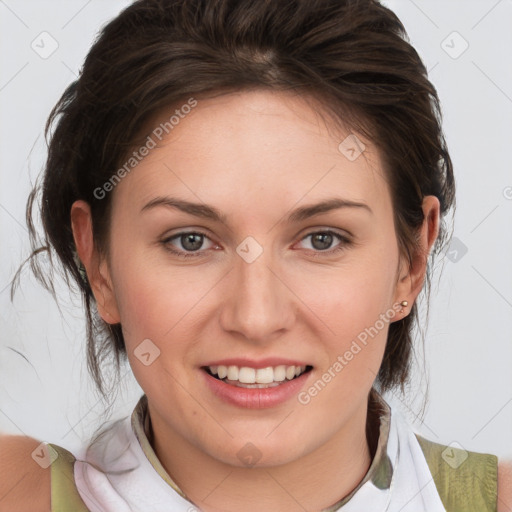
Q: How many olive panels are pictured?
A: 2